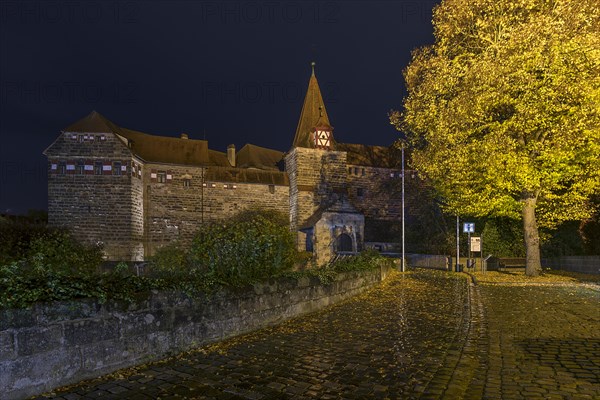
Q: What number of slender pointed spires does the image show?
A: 1